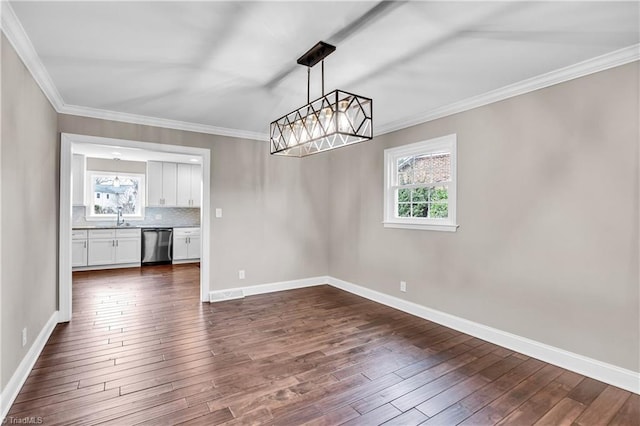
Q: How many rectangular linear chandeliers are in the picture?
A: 1